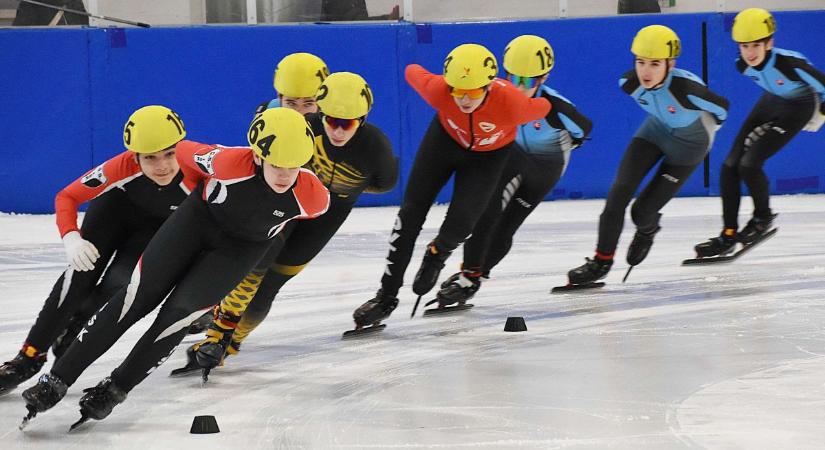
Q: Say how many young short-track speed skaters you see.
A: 8